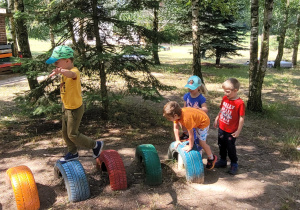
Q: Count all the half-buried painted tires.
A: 5